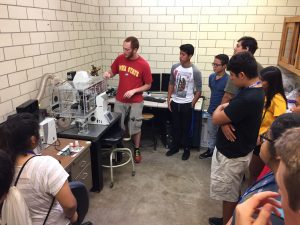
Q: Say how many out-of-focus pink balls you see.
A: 0